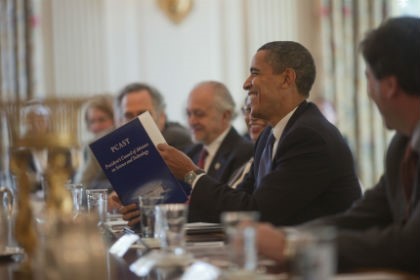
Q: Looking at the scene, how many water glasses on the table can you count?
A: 6